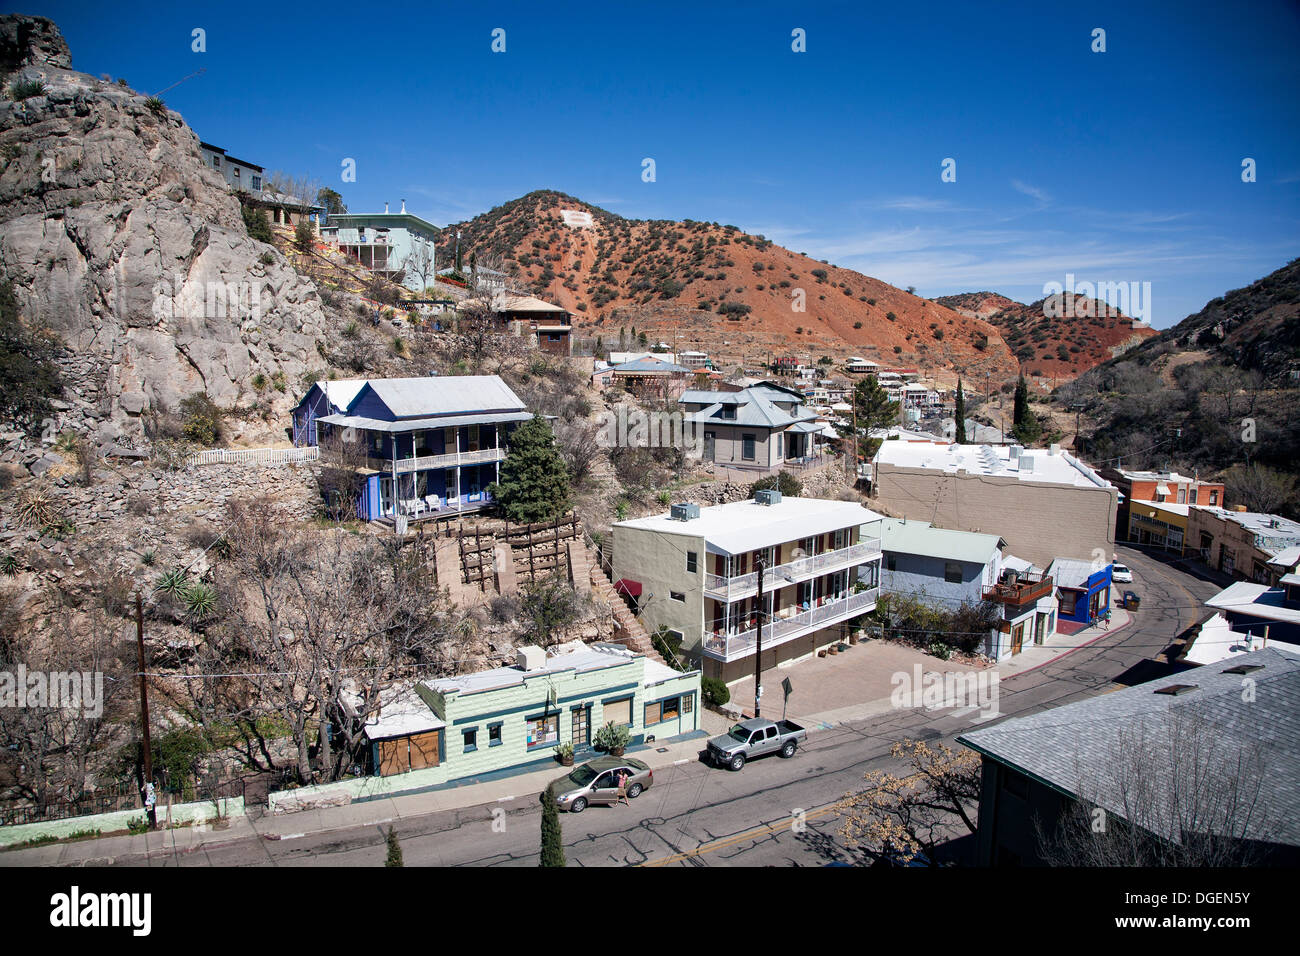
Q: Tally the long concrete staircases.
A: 1